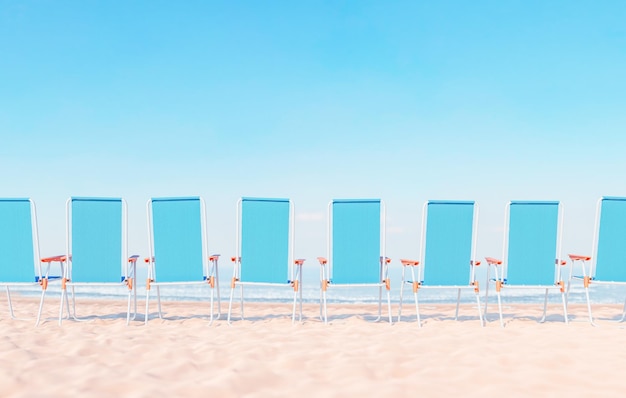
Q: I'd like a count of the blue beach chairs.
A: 8